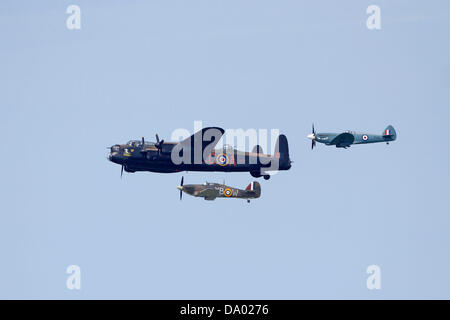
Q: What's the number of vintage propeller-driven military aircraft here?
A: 3